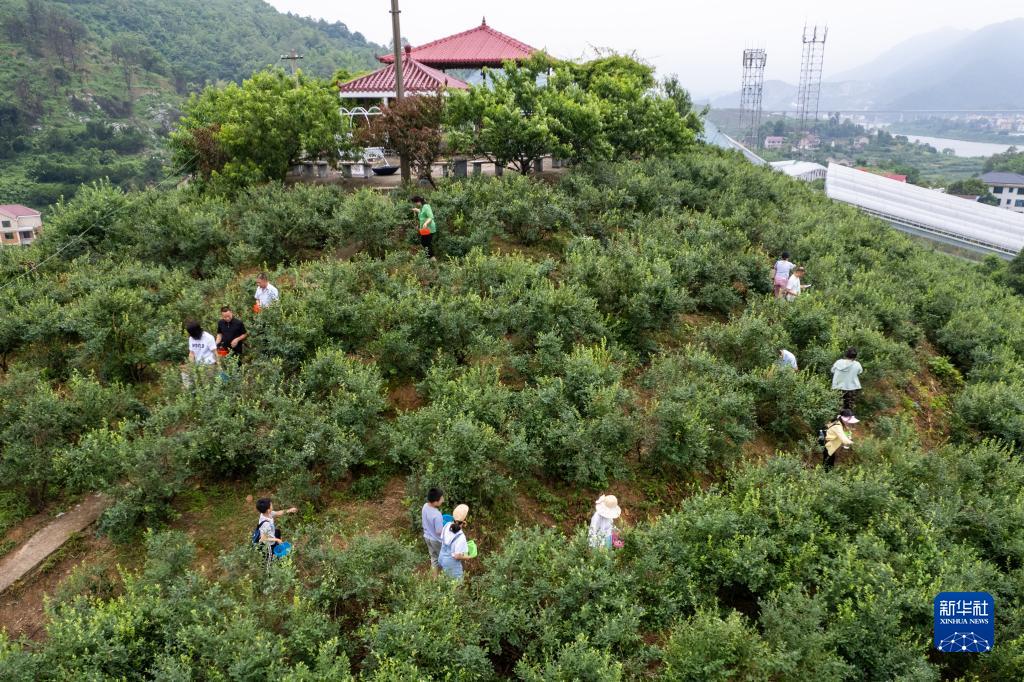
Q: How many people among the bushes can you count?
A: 13